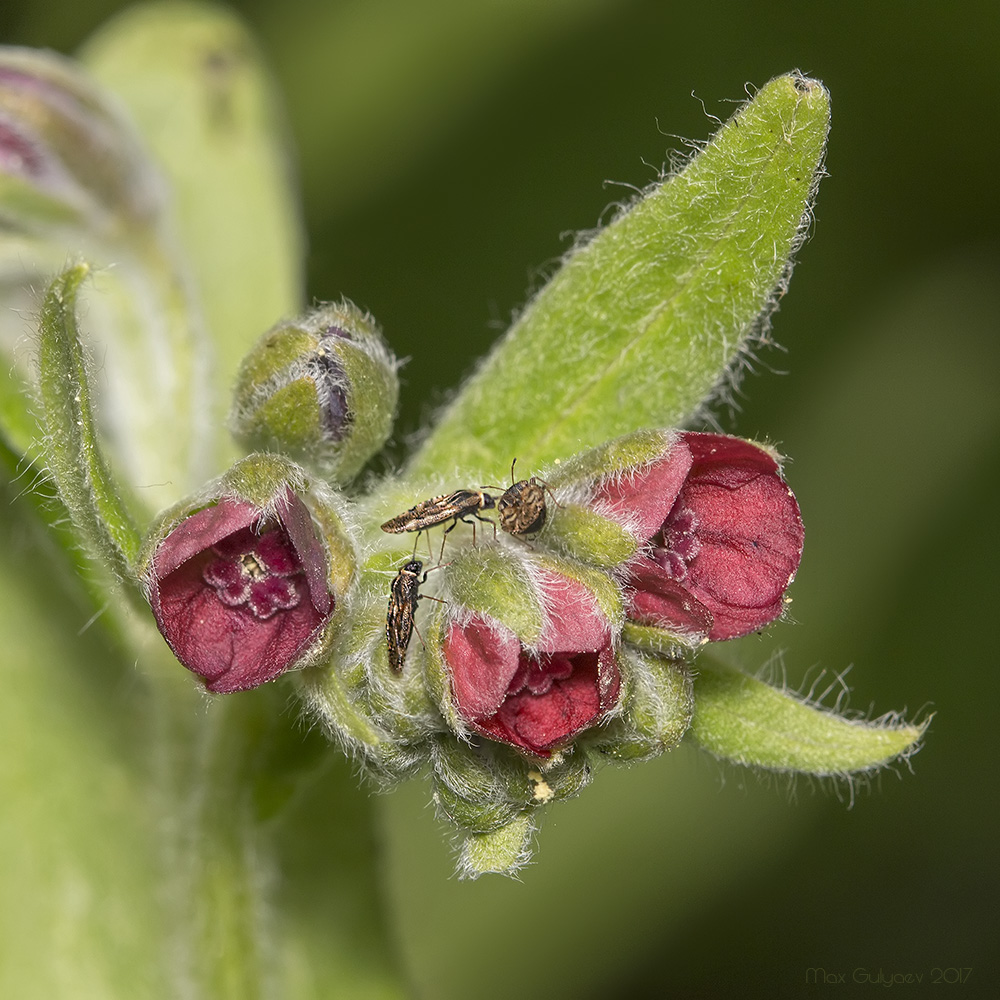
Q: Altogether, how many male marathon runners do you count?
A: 0